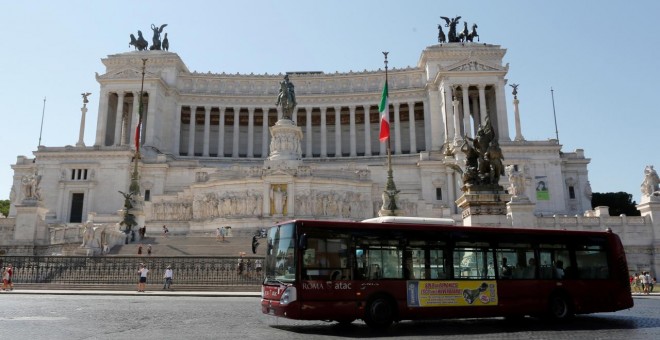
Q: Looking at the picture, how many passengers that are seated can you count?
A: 3